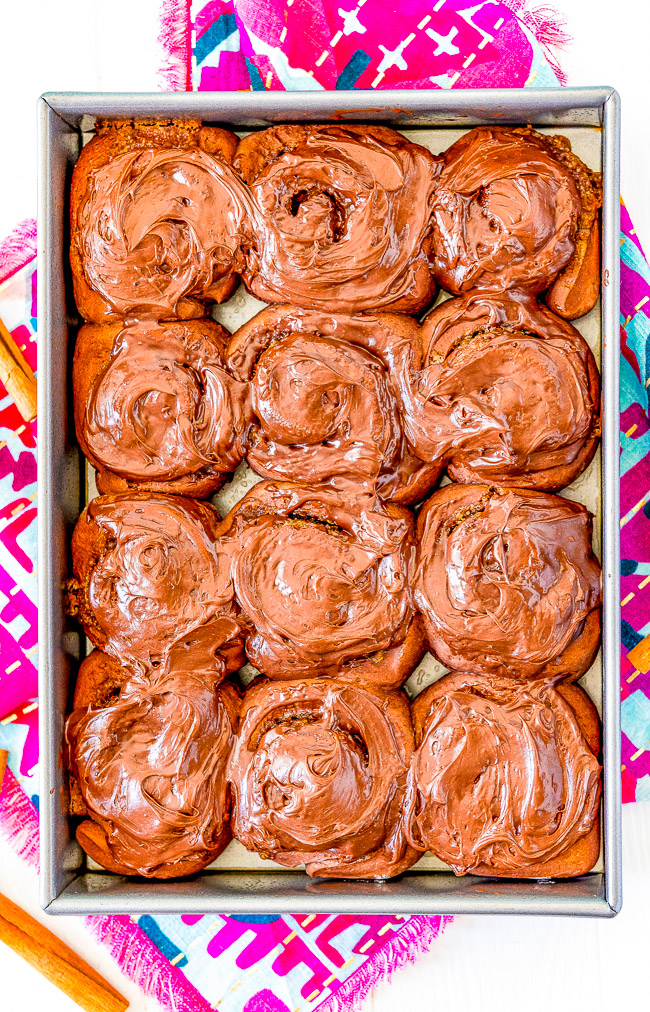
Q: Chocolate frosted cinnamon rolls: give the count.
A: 12